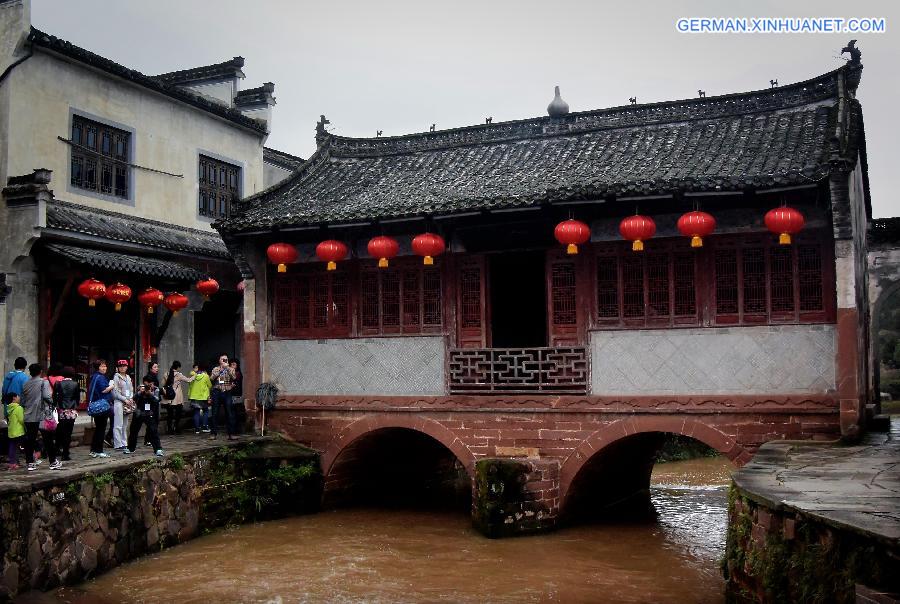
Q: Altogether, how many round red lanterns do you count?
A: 13